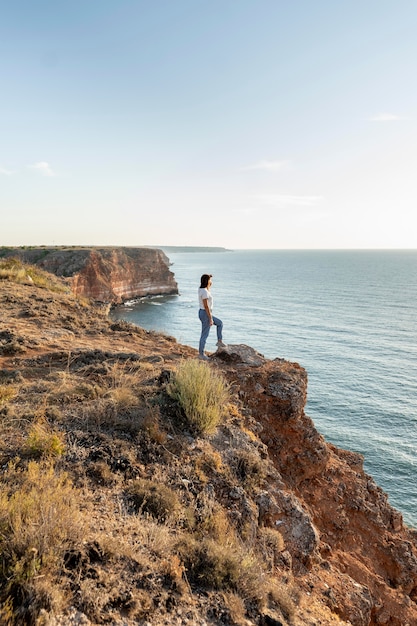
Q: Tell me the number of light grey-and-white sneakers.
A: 2